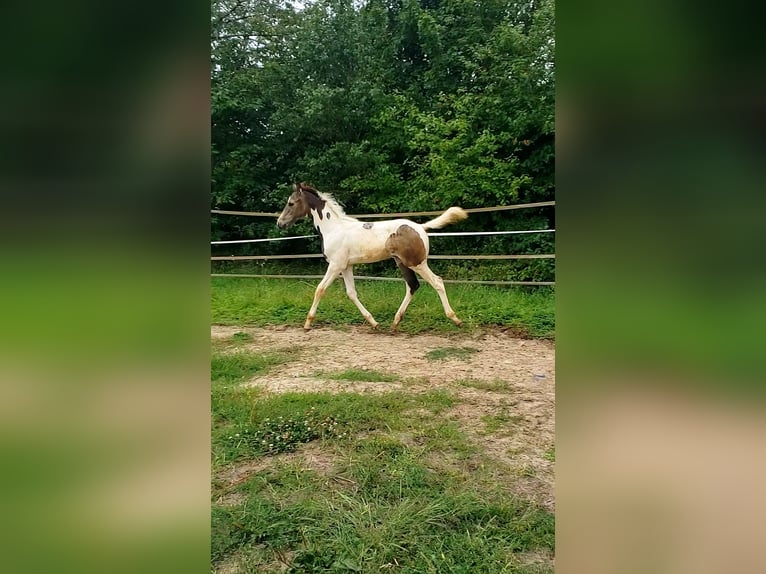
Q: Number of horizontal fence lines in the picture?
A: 4